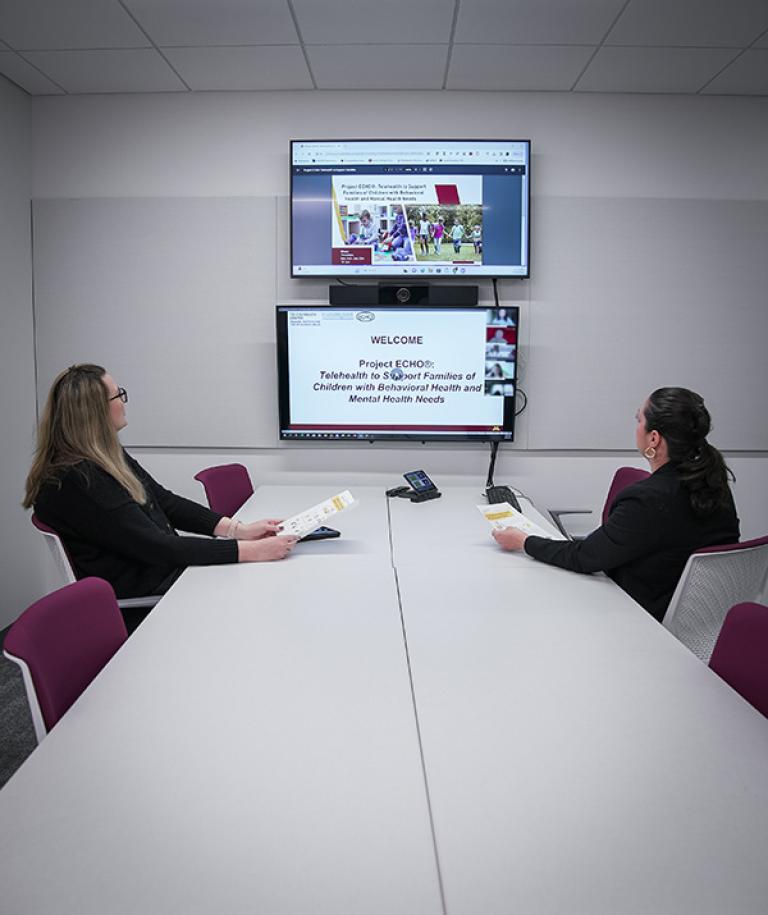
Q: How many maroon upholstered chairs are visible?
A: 6